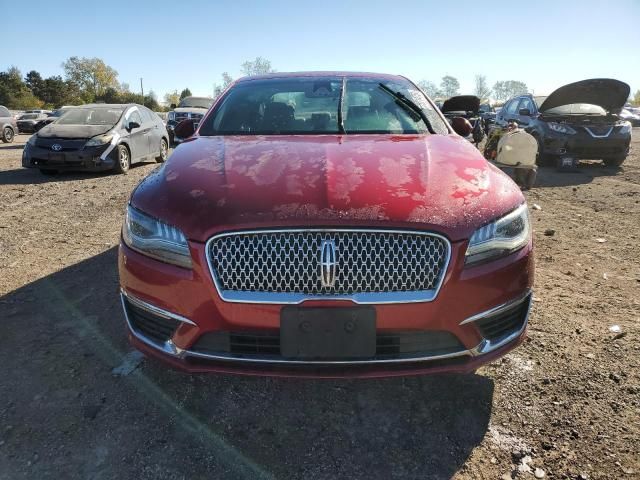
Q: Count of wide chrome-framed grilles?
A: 1